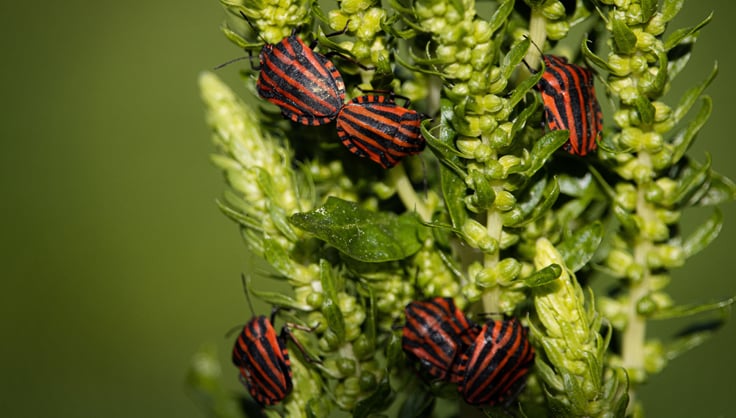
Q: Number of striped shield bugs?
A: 6